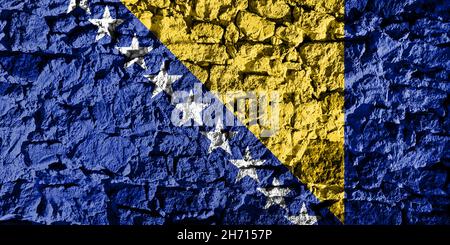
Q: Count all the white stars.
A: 9